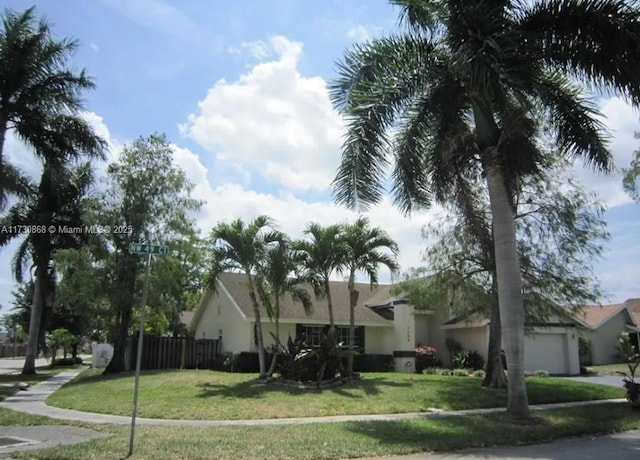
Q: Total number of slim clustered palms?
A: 4